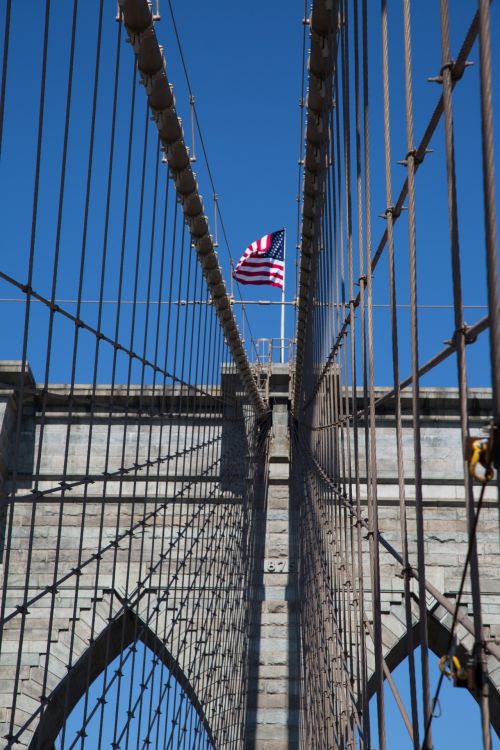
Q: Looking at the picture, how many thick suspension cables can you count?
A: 2